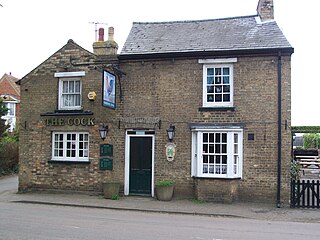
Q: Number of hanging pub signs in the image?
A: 1